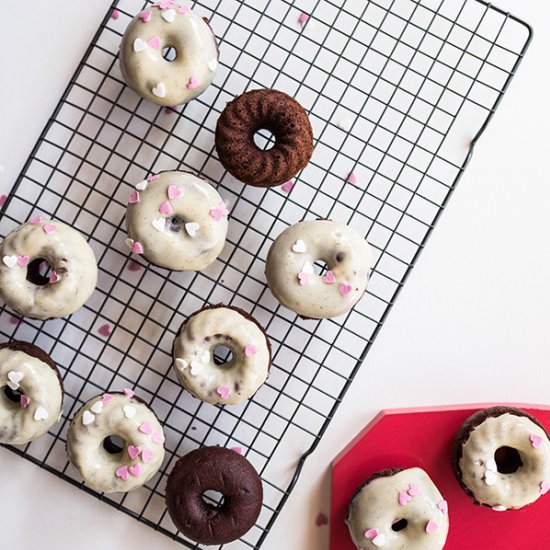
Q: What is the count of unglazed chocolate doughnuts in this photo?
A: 2